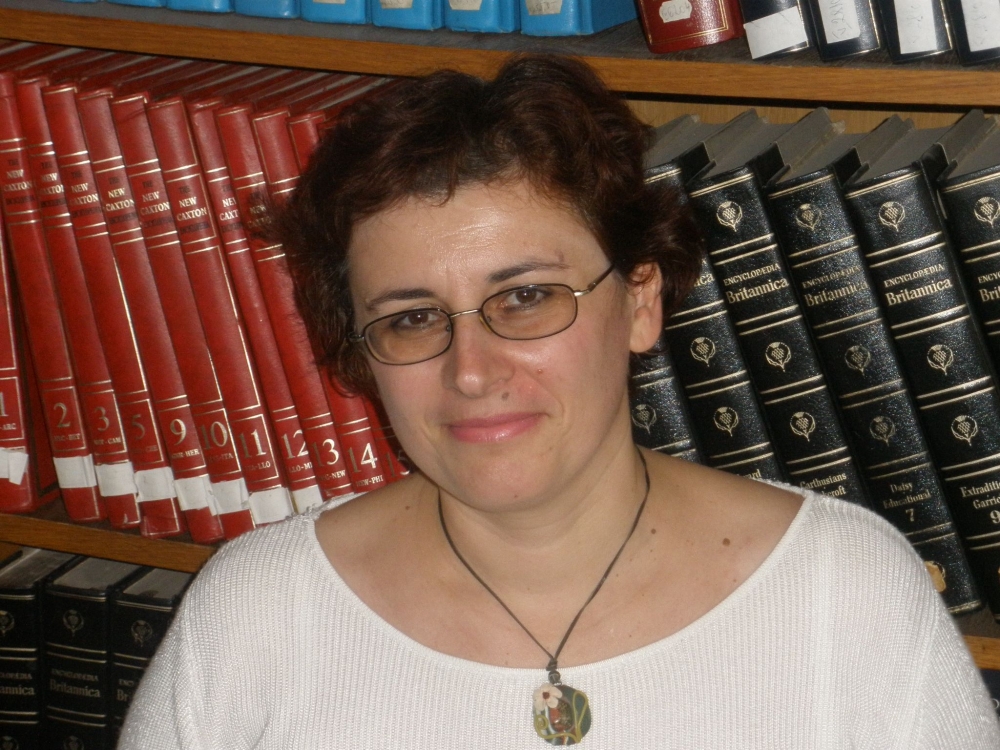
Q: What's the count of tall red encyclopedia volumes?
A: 11